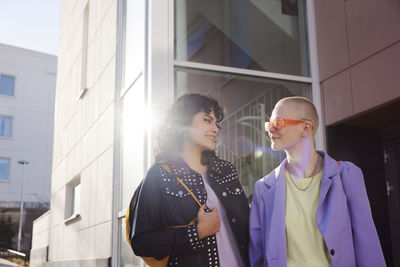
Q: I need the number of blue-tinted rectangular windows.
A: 3